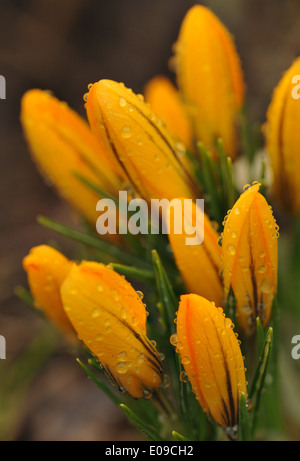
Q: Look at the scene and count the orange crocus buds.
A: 10